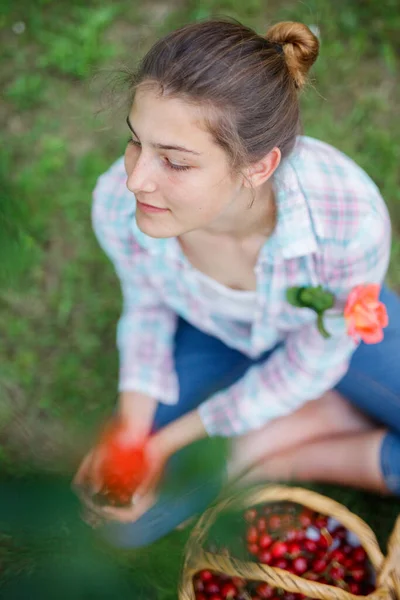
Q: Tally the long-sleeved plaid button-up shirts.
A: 1